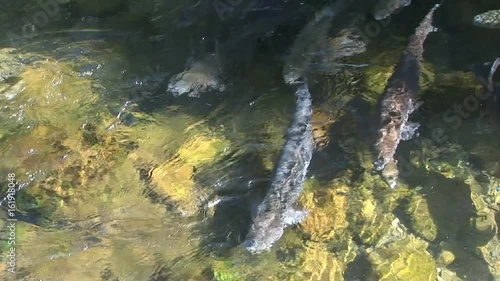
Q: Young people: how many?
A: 0